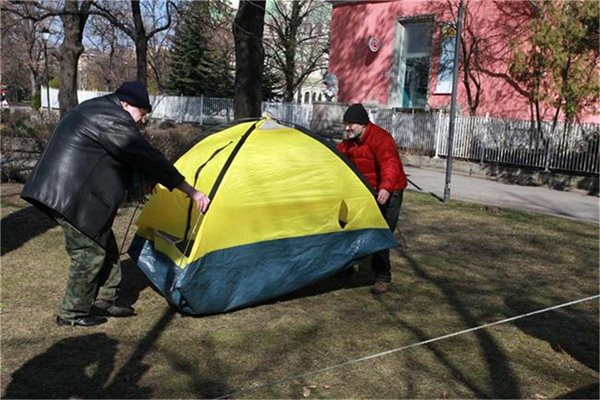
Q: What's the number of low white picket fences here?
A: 1